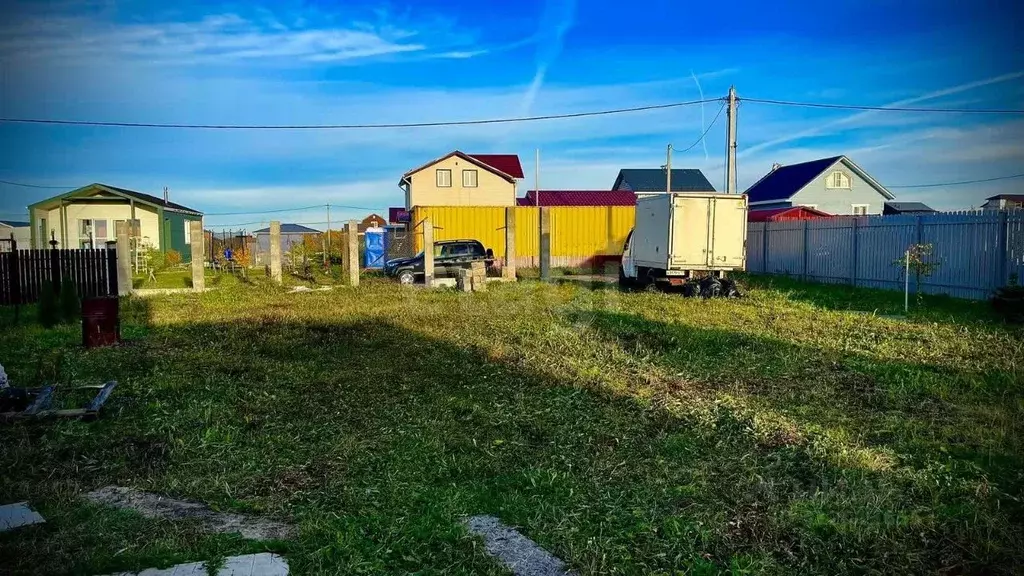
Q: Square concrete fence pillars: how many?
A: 7